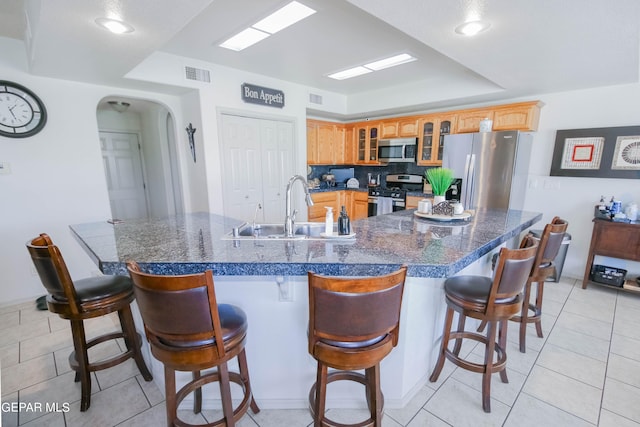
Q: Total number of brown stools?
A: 5